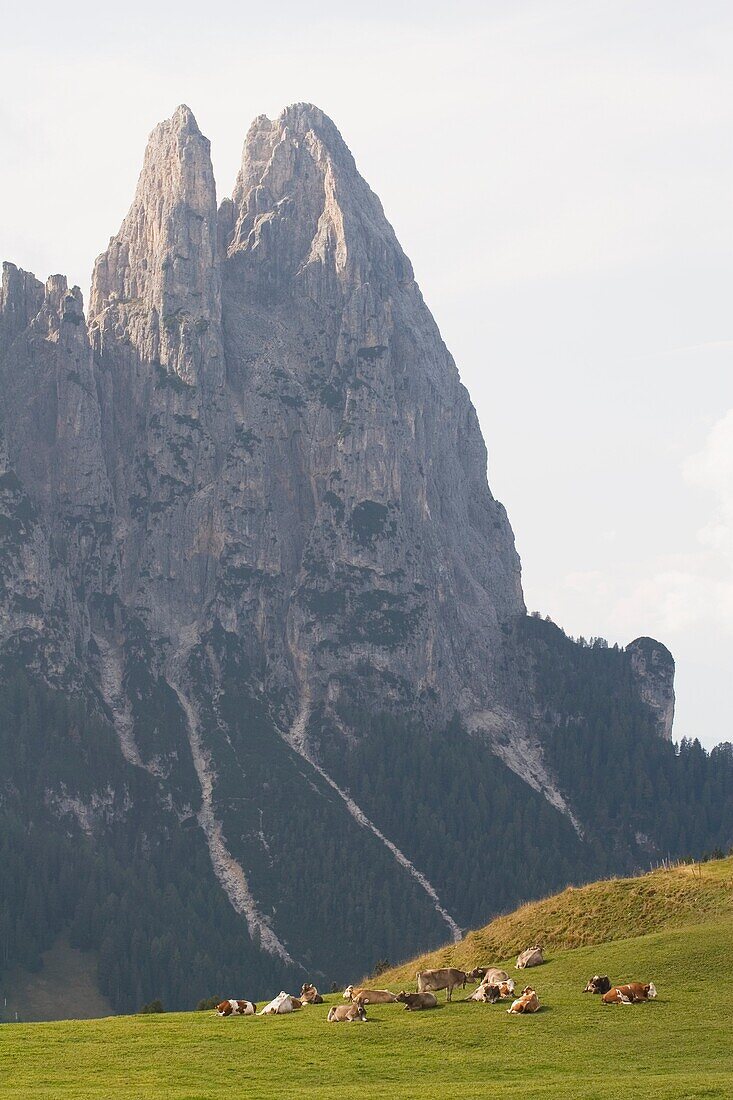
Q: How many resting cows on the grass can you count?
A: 13